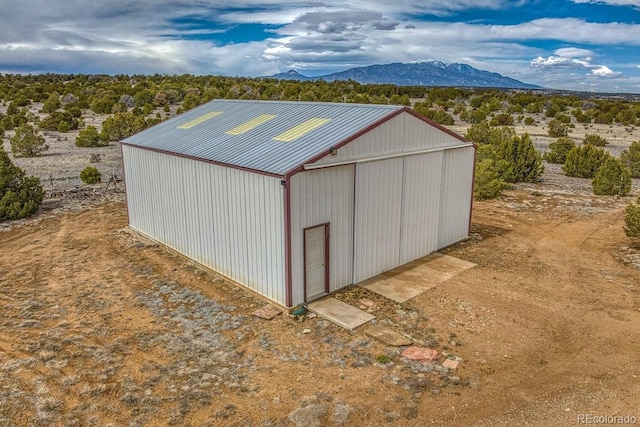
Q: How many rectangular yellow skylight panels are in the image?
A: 3